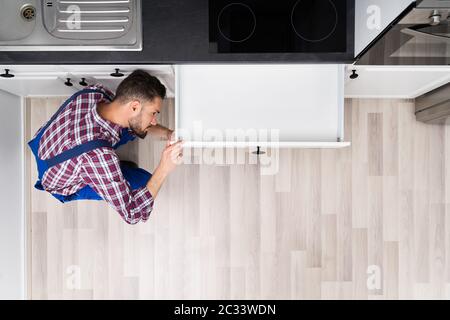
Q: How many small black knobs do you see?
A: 6